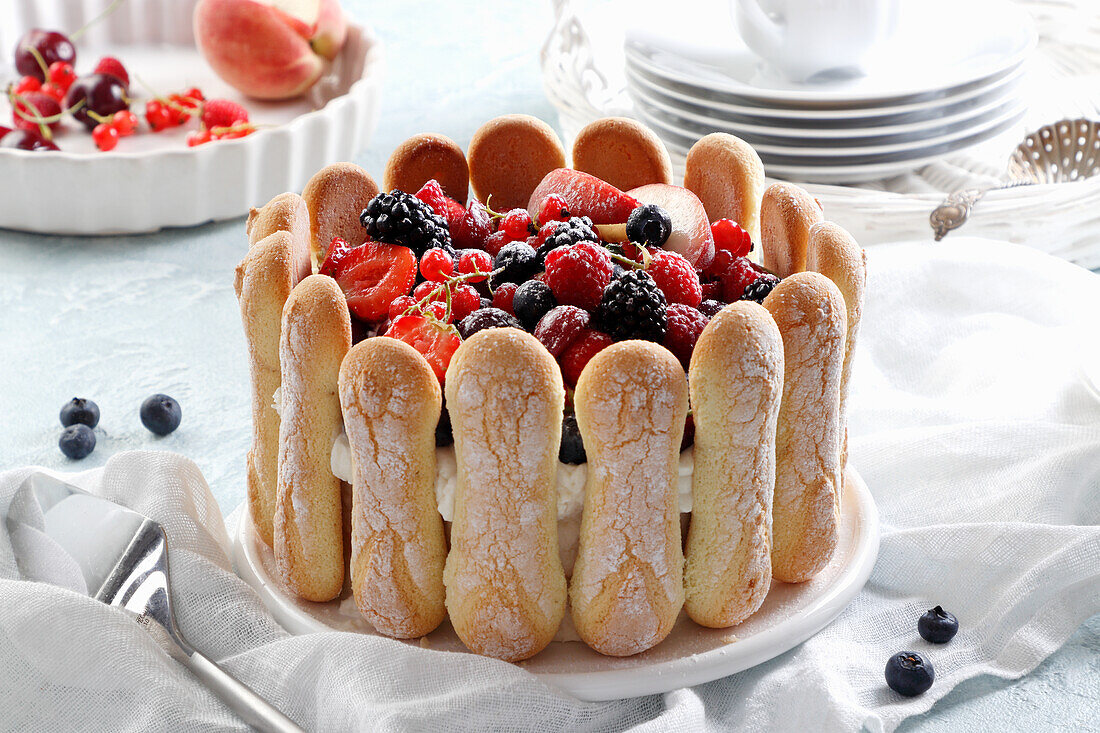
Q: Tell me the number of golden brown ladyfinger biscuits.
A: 15